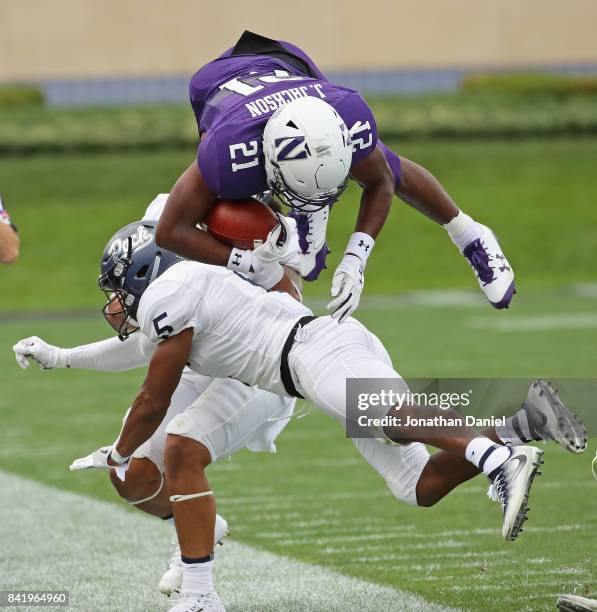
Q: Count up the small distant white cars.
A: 0